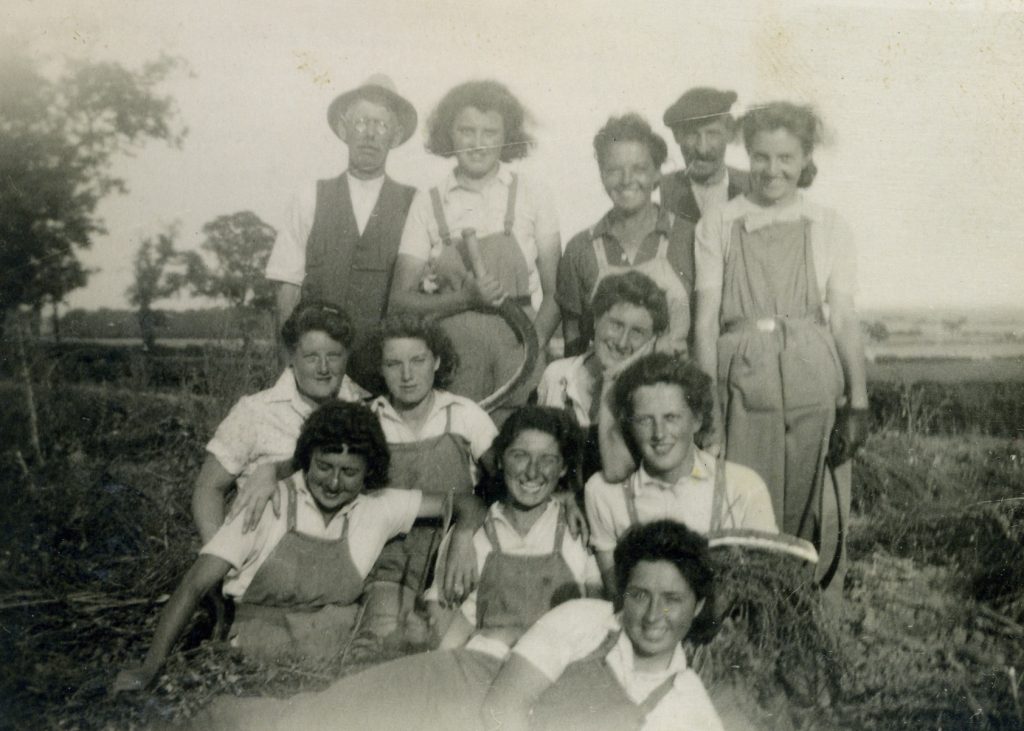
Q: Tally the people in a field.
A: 12